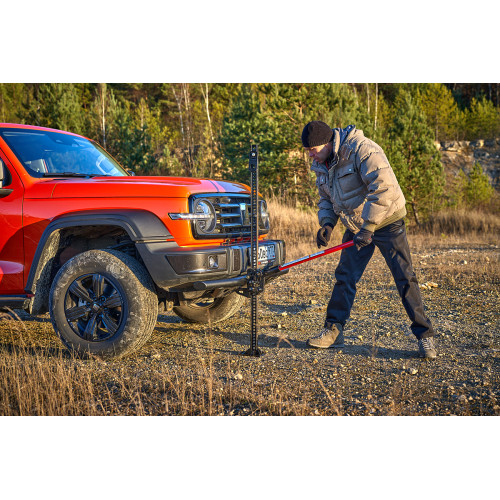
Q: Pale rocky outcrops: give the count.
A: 1